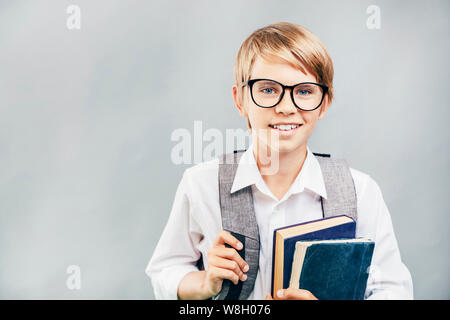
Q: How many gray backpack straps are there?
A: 2